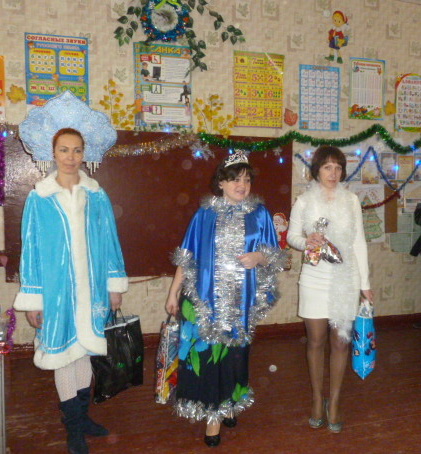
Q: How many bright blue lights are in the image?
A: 11